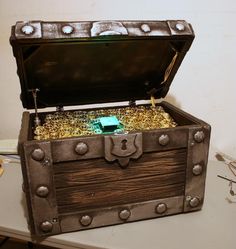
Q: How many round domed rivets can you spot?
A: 15